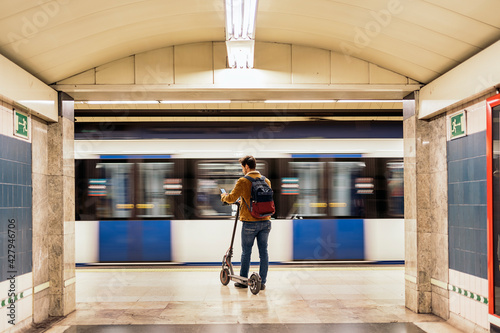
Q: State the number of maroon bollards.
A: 0